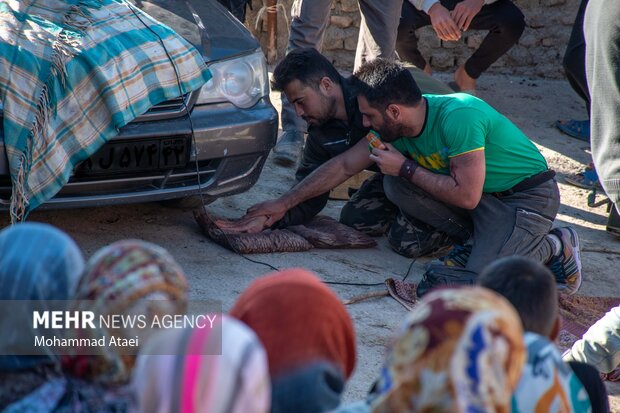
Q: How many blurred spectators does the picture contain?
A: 6